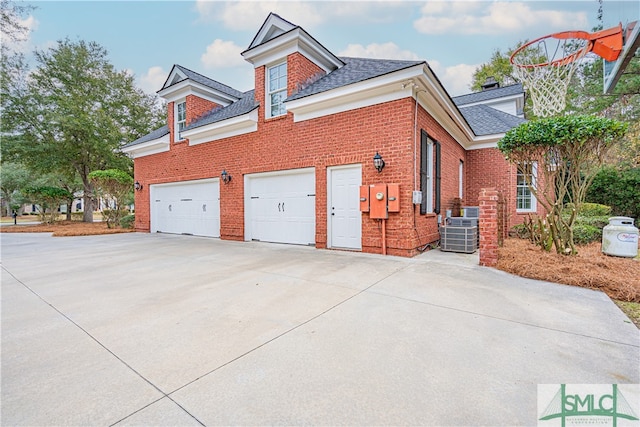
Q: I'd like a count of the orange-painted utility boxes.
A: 3